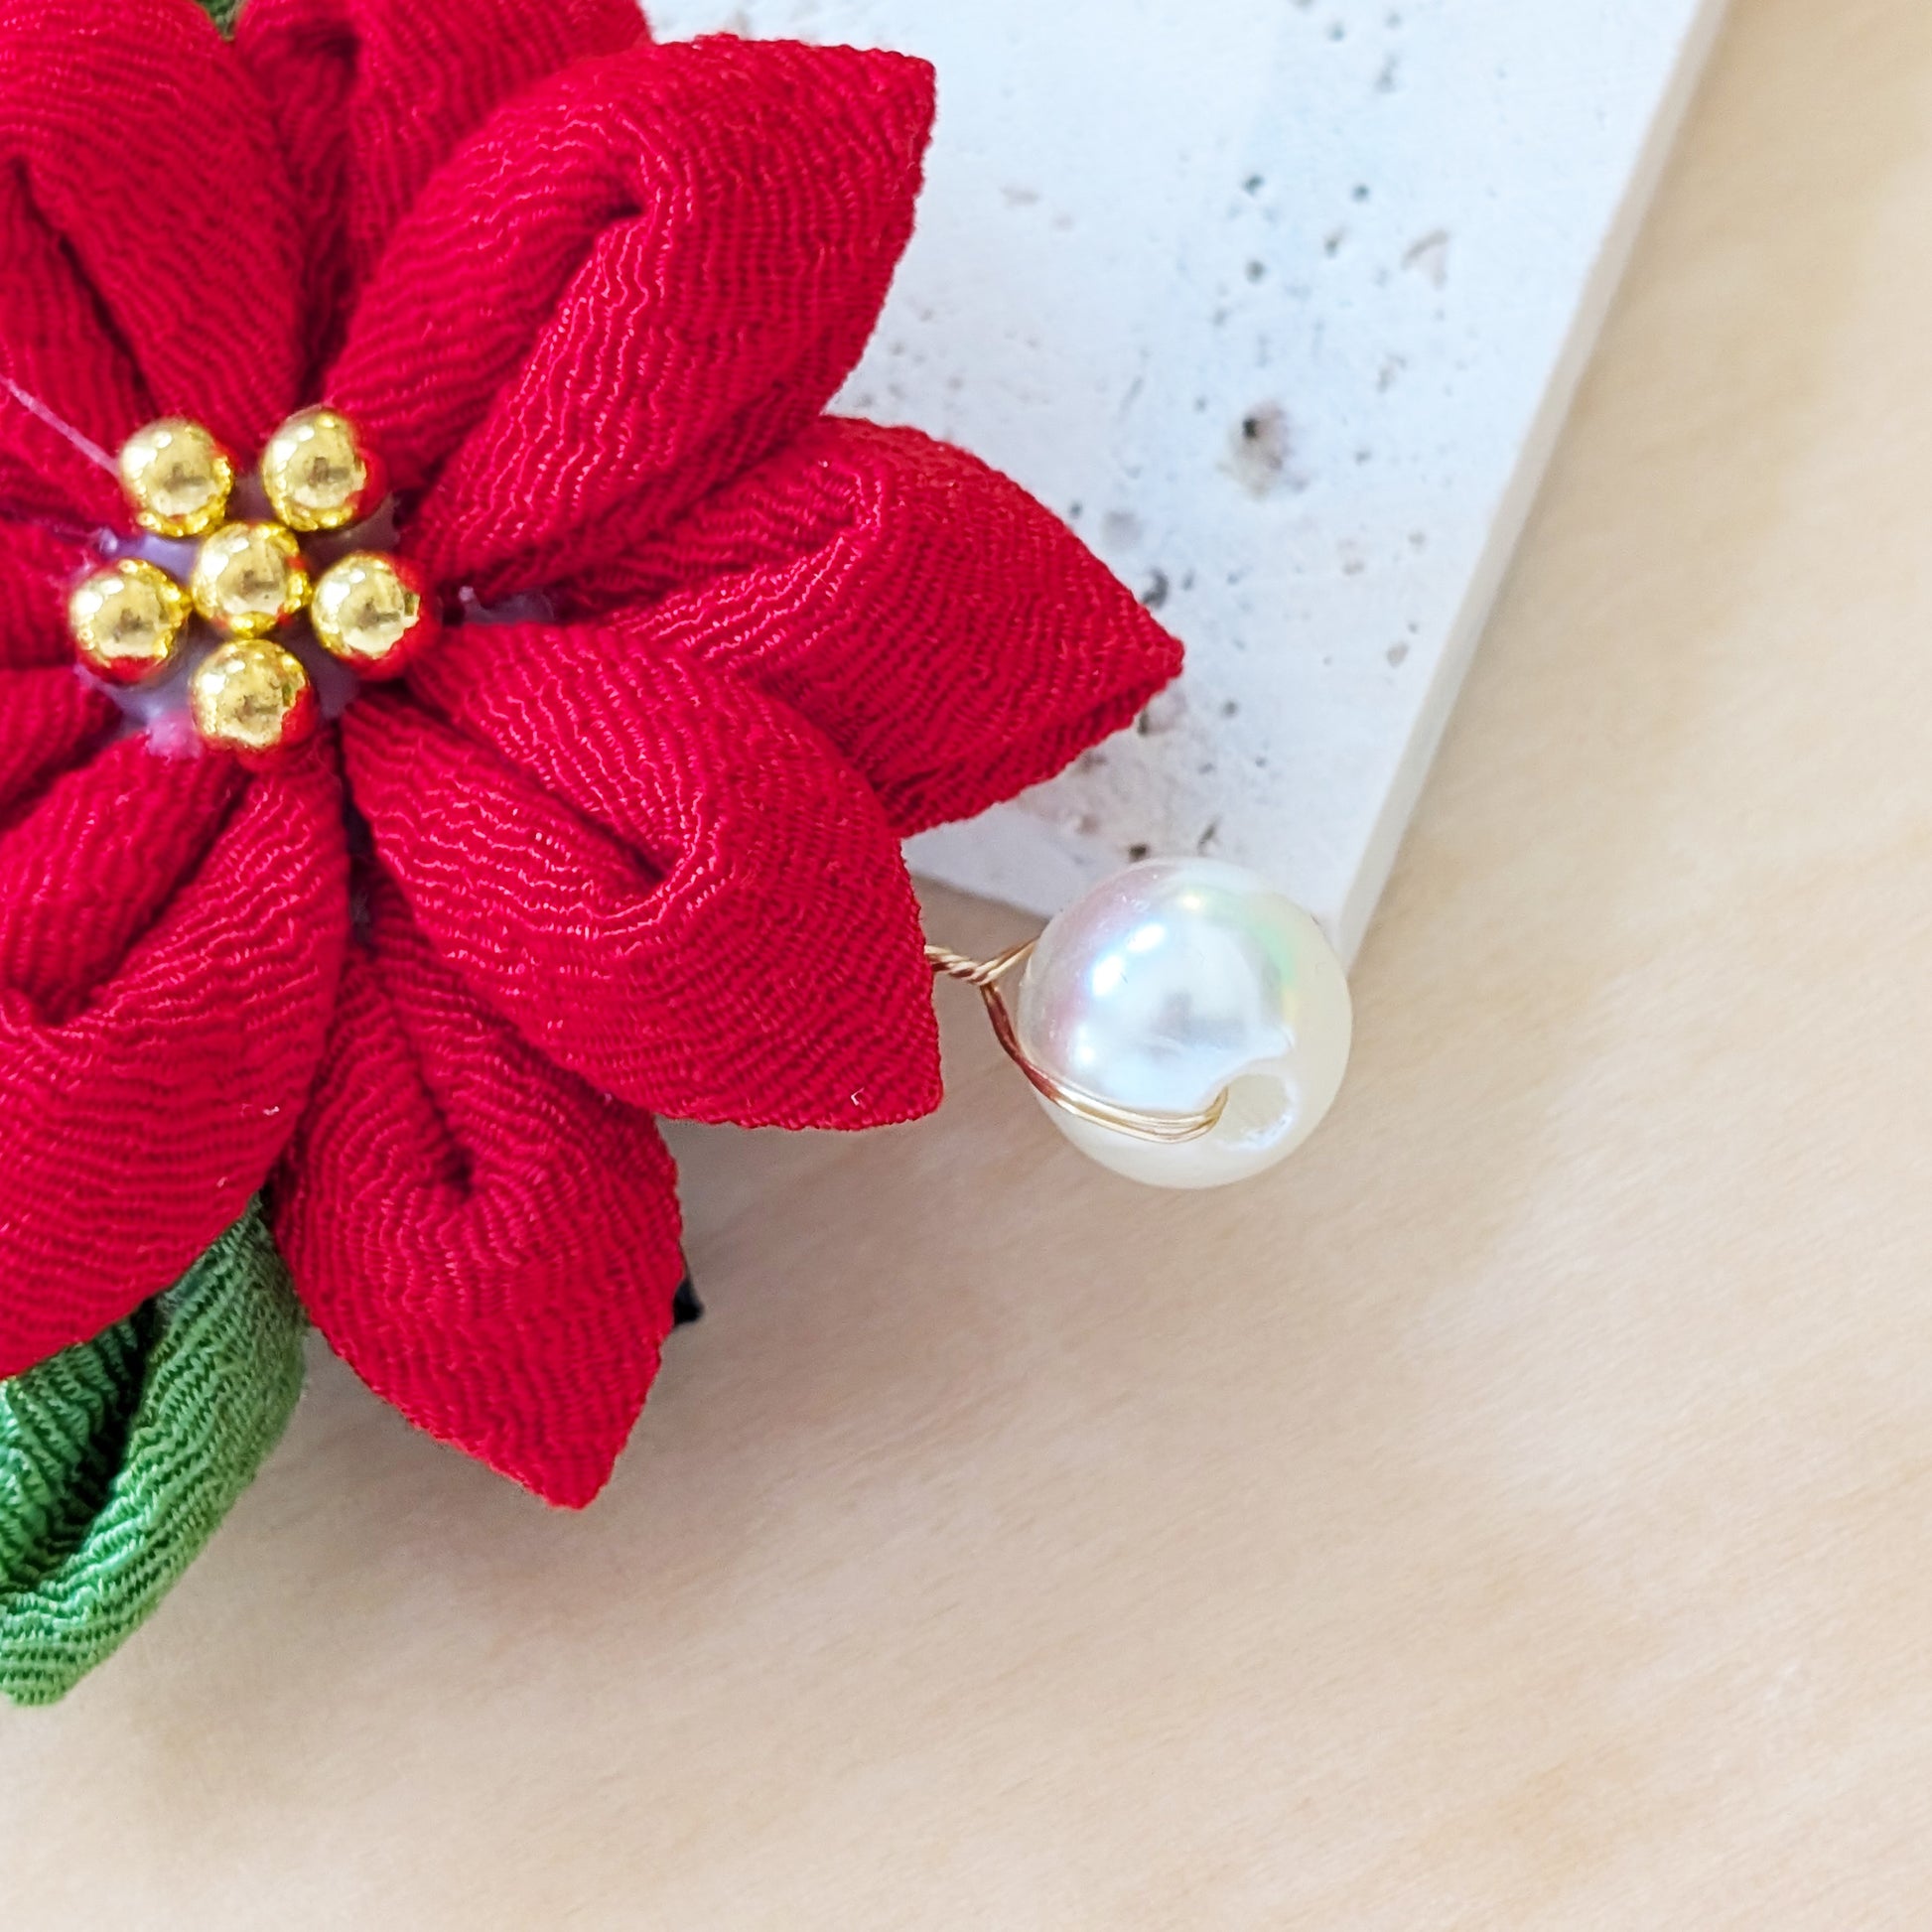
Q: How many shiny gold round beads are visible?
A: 6